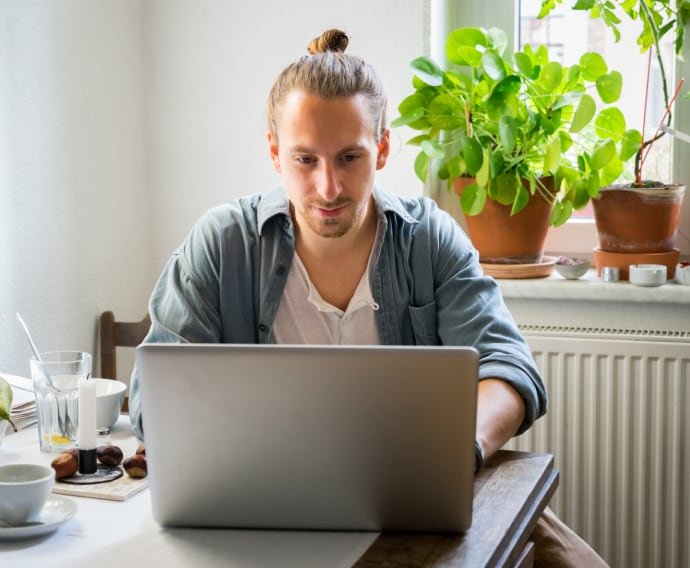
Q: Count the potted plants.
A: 2